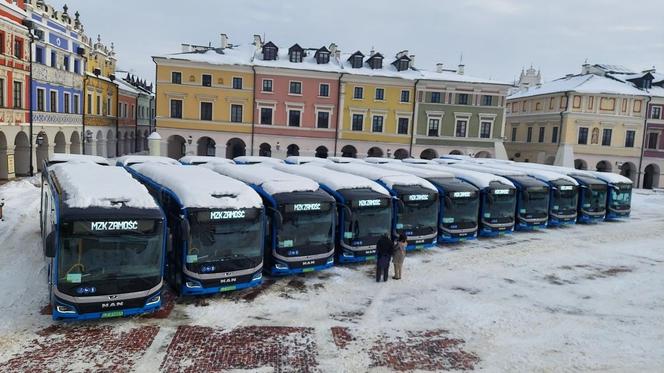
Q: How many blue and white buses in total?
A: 11